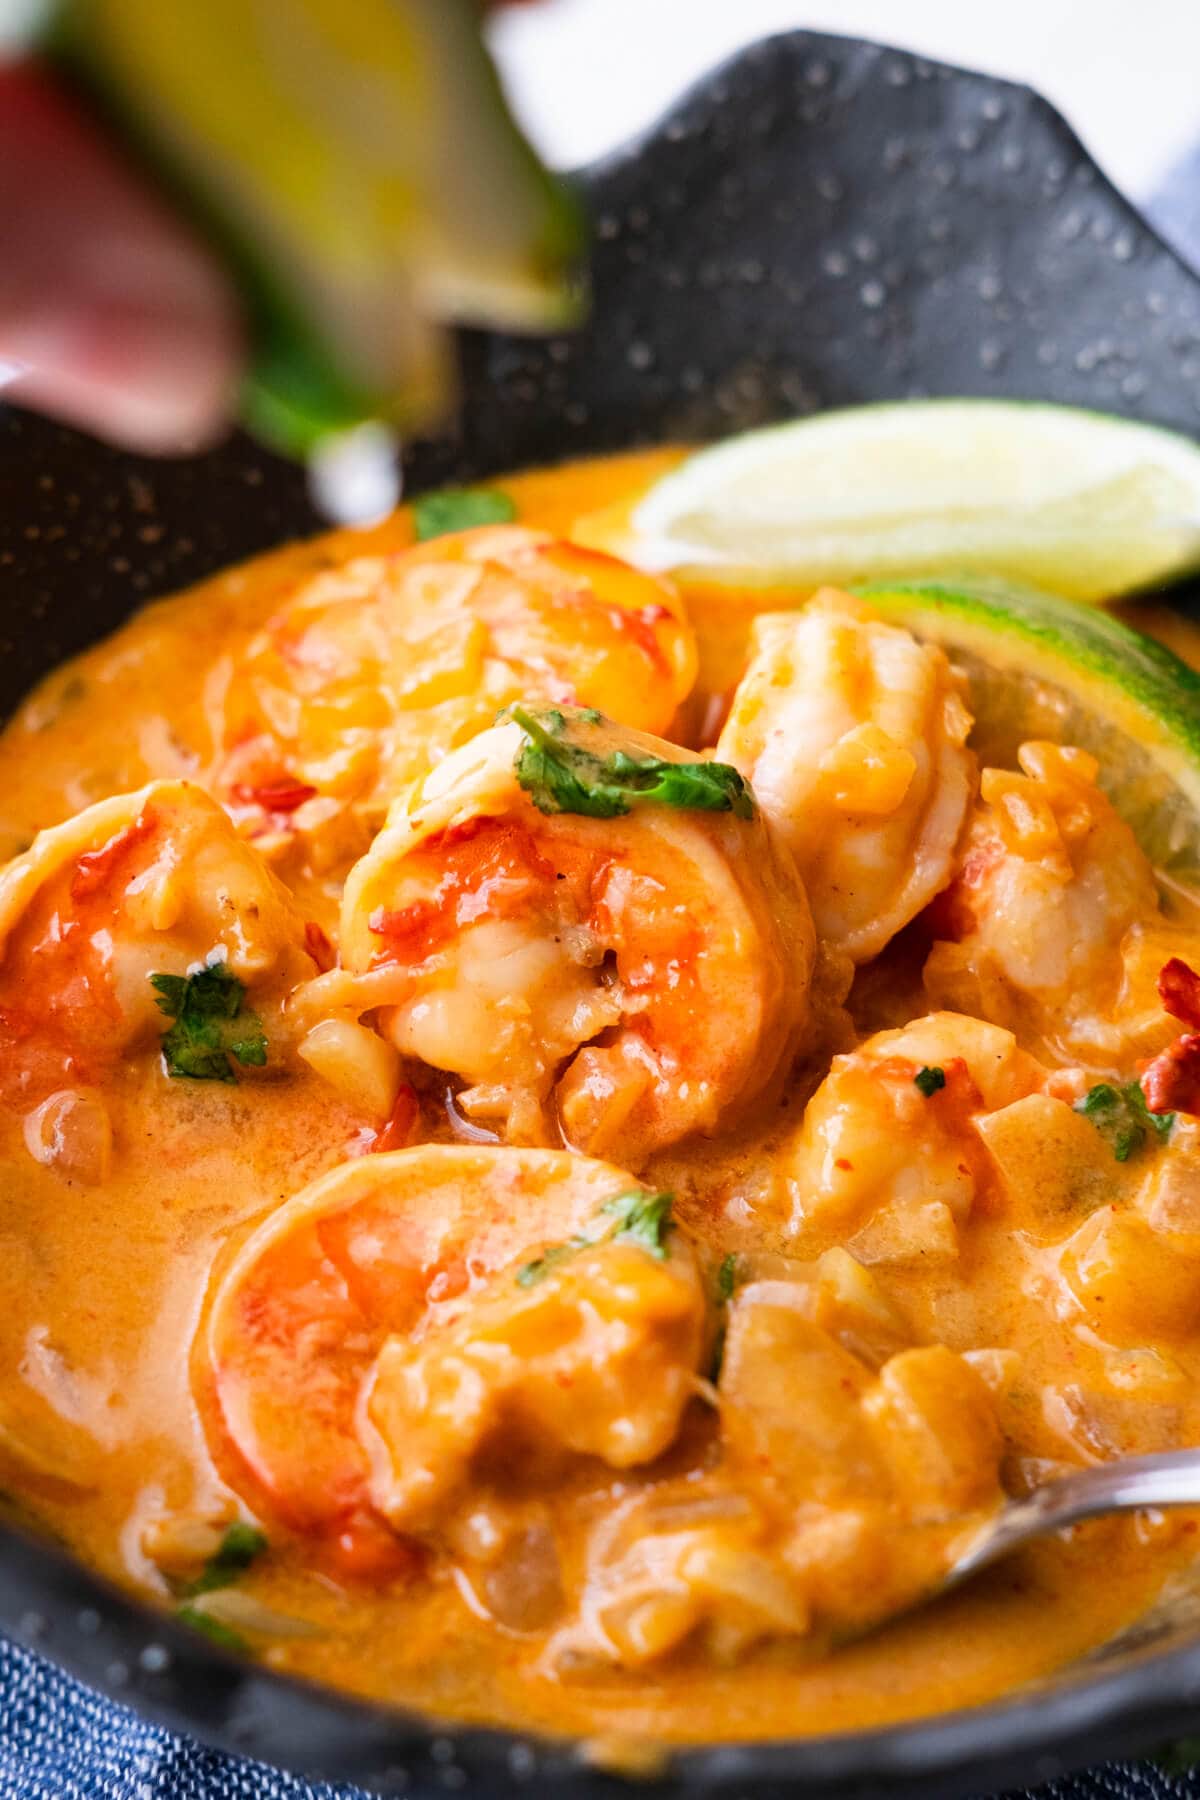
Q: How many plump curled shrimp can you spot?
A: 7